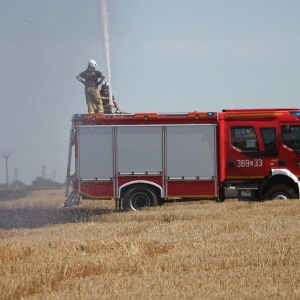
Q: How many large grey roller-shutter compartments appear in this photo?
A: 3